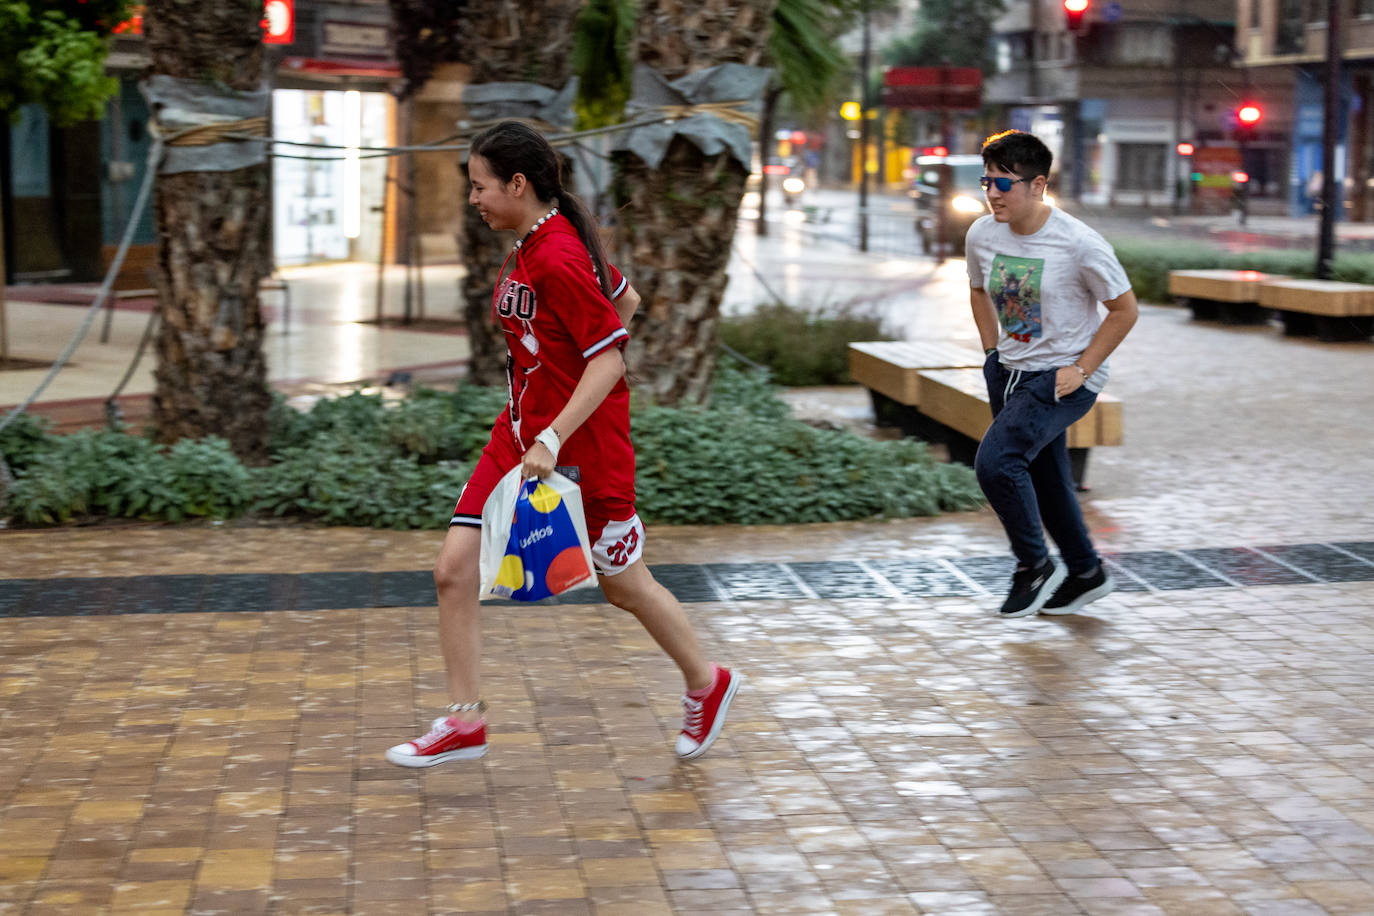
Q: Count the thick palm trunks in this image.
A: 3